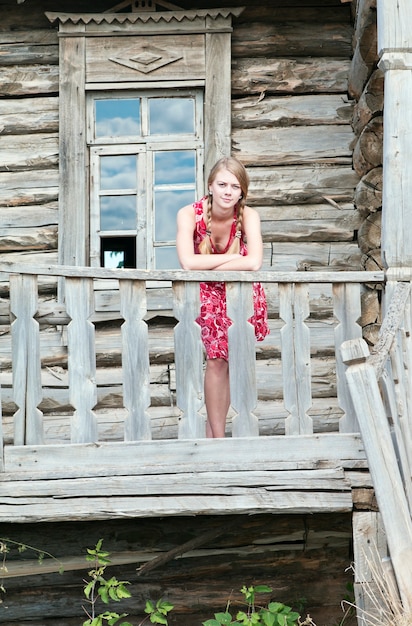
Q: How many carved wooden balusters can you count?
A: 7